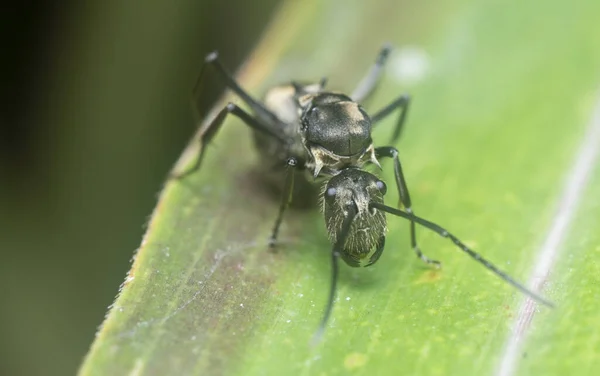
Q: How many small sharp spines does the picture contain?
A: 2